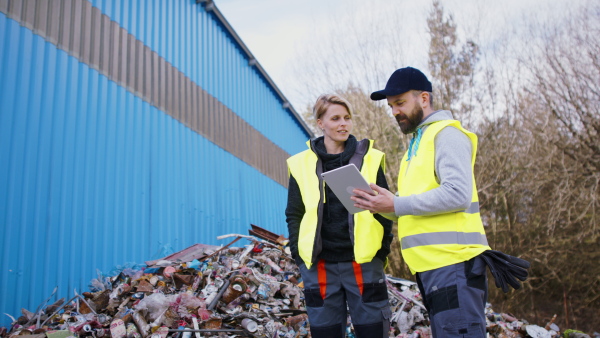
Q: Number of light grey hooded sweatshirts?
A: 1